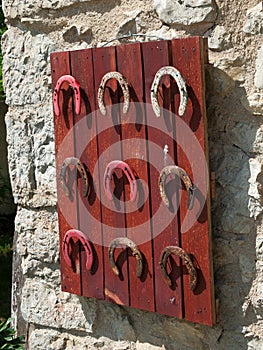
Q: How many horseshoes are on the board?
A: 9